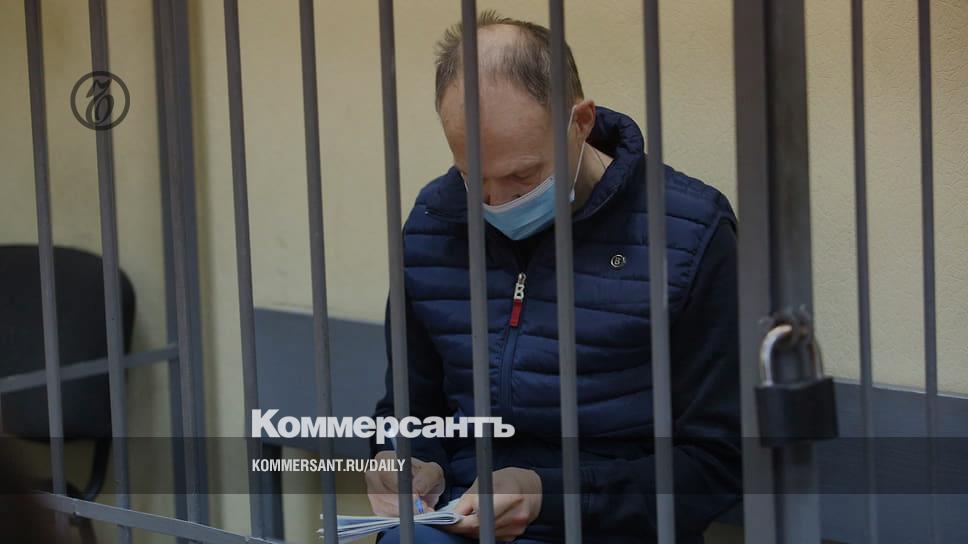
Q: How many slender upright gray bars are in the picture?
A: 11